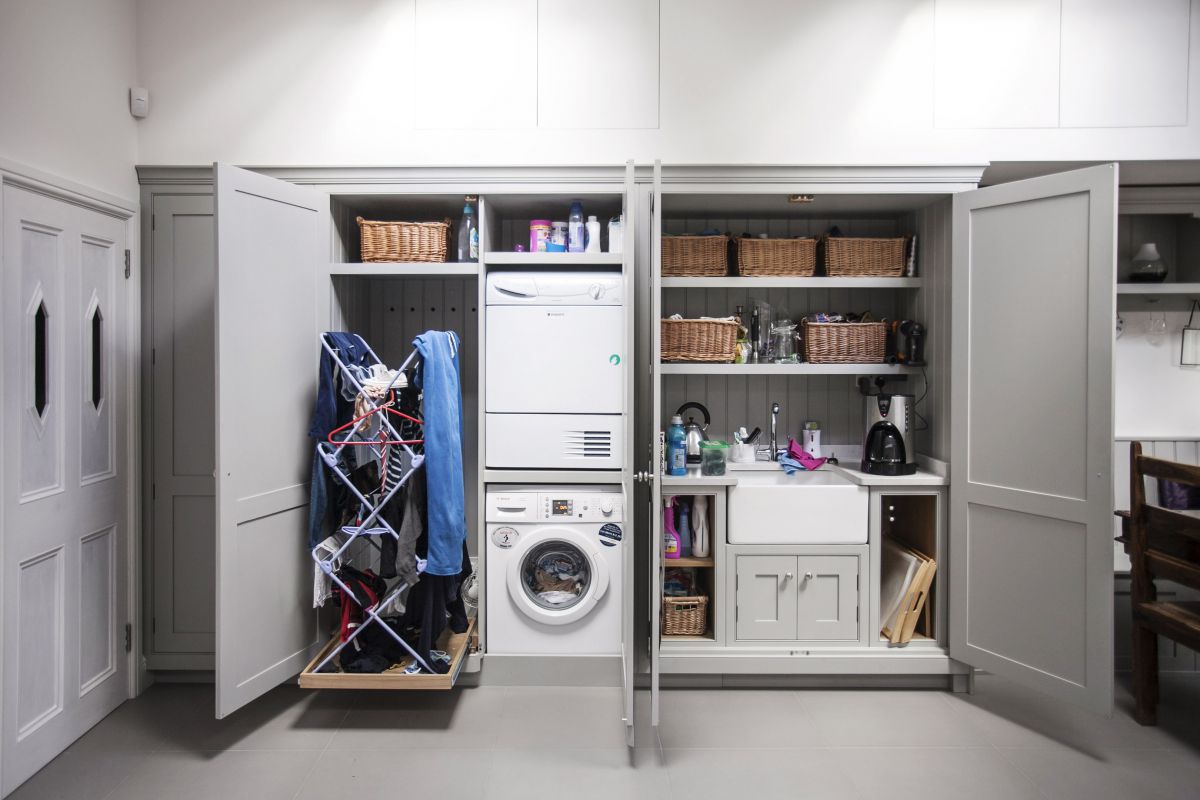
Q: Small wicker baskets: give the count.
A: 7